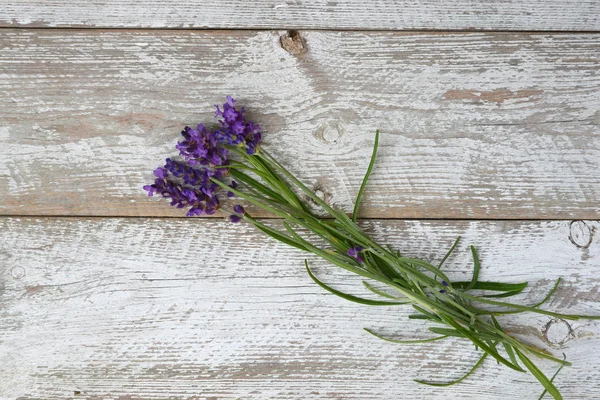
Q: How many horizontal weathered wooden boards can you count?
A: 3